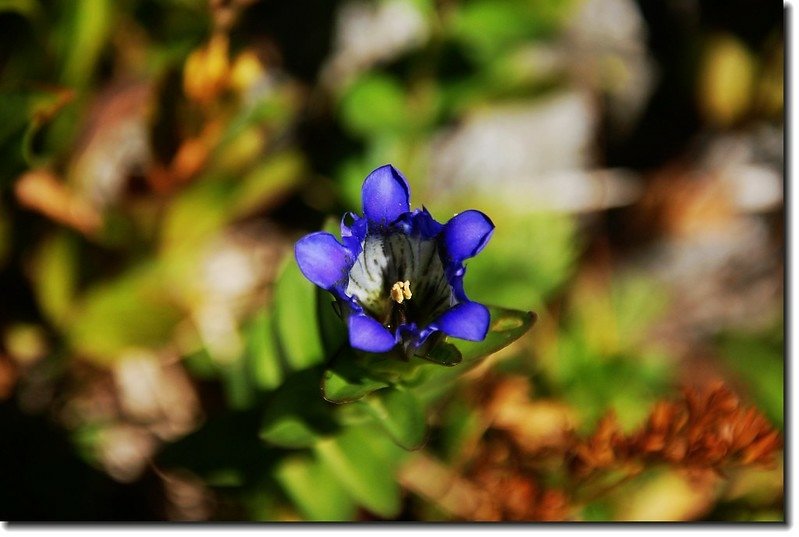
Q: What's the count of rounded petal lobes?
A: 5